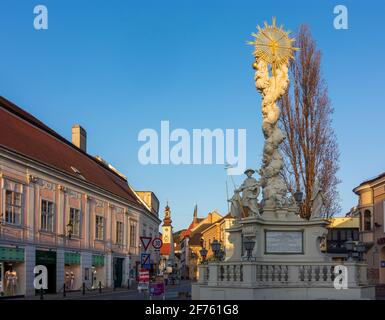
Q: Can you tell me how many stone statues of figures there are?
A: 3